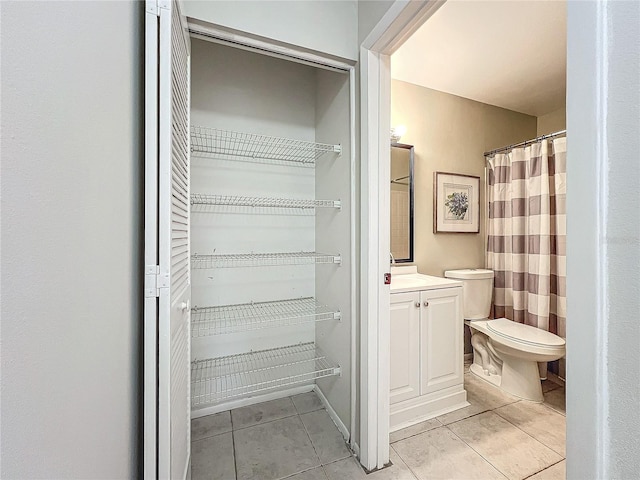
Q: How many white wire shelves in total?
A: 5